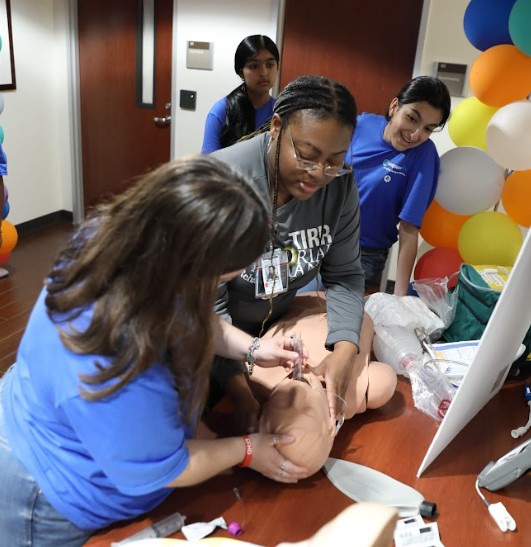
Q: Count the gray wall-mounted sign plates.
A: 2